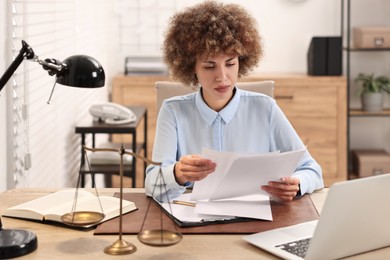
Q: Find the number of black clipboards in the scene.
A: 1